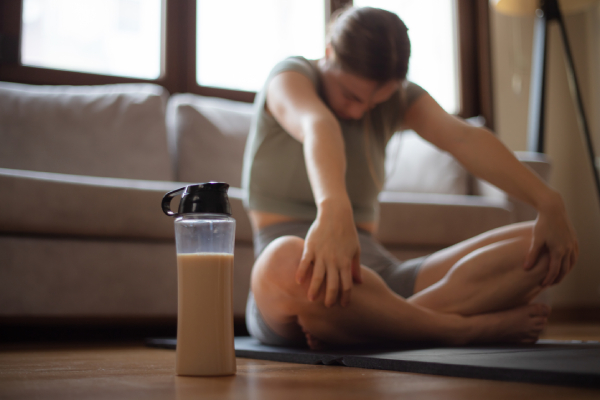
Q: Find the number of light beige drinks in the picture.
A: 1